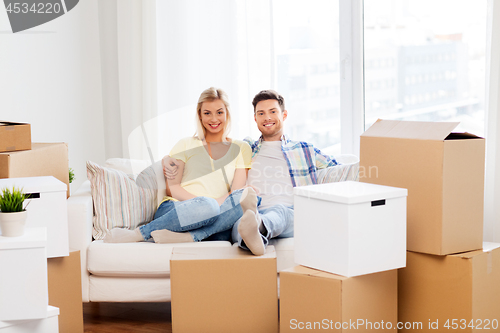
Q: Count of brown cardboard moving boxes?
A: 7